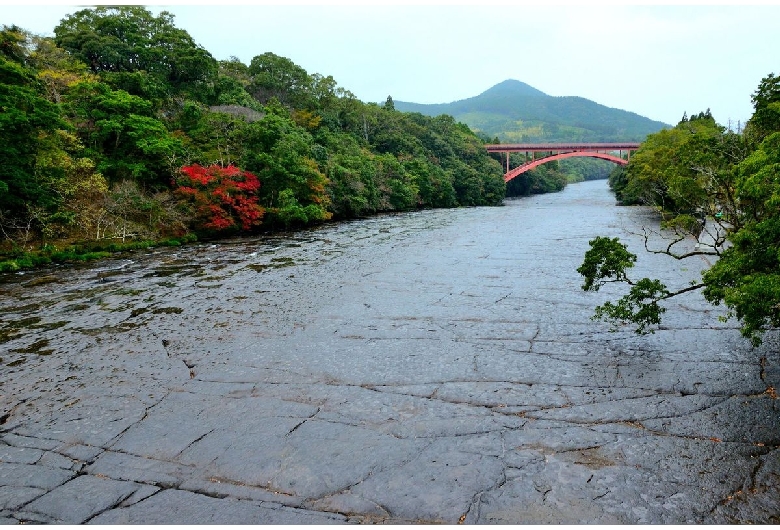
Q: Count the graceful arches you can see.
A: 1